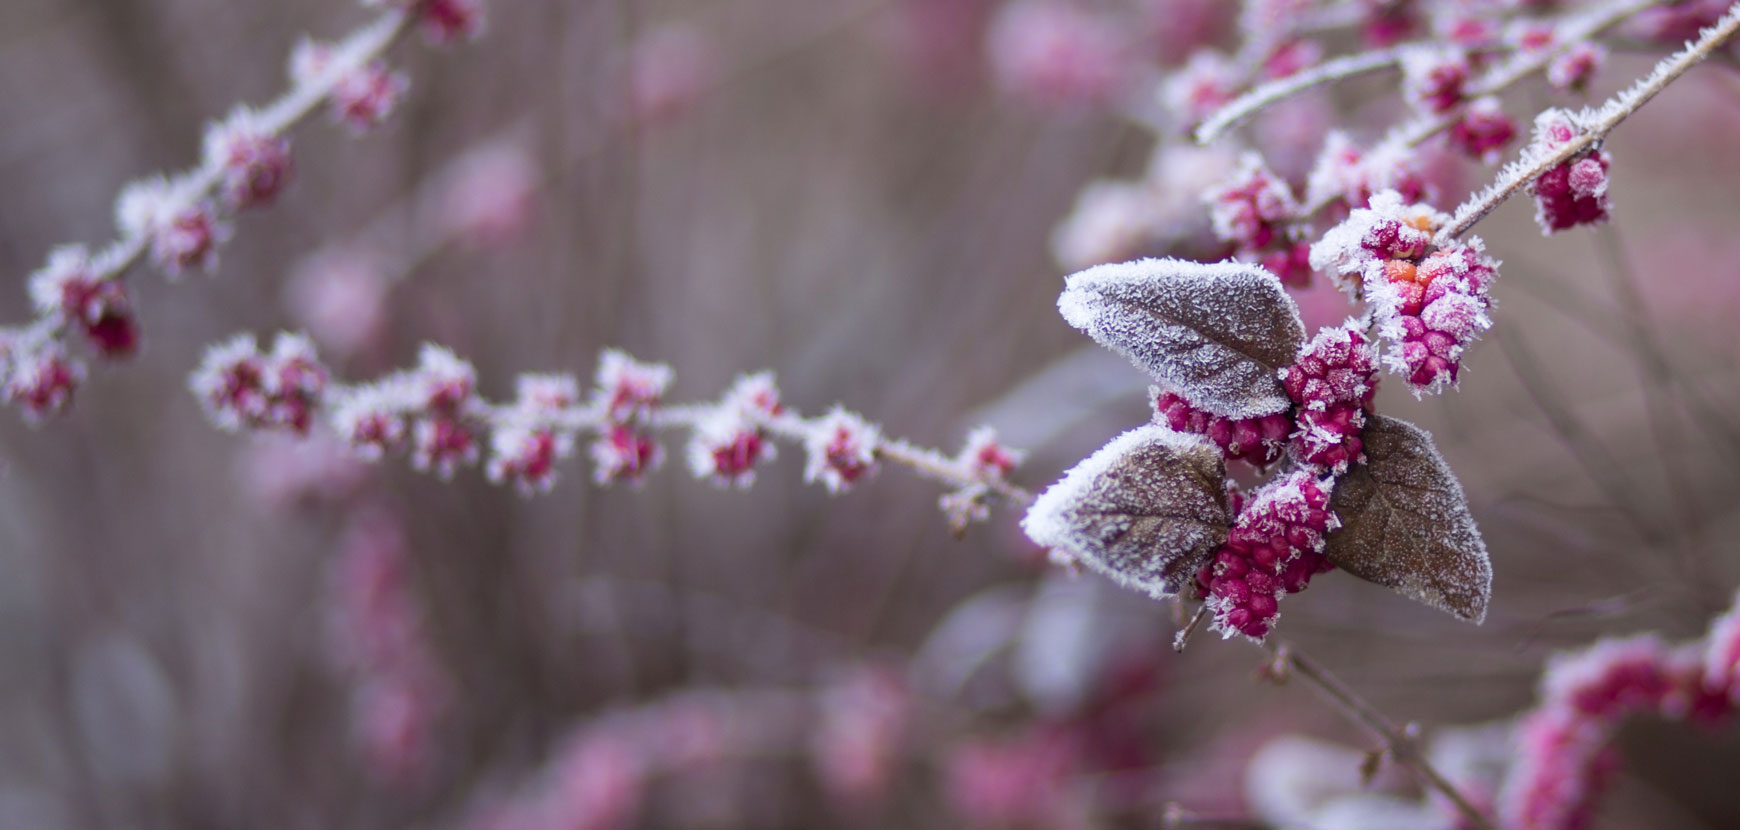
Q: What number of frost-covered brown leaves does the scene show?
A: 3